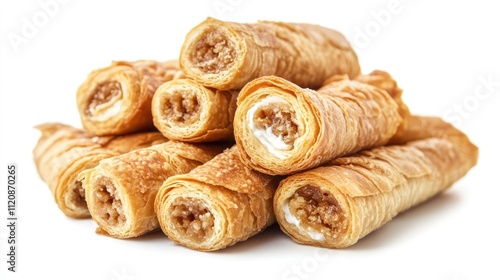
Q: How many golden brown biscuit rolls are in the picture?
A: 8